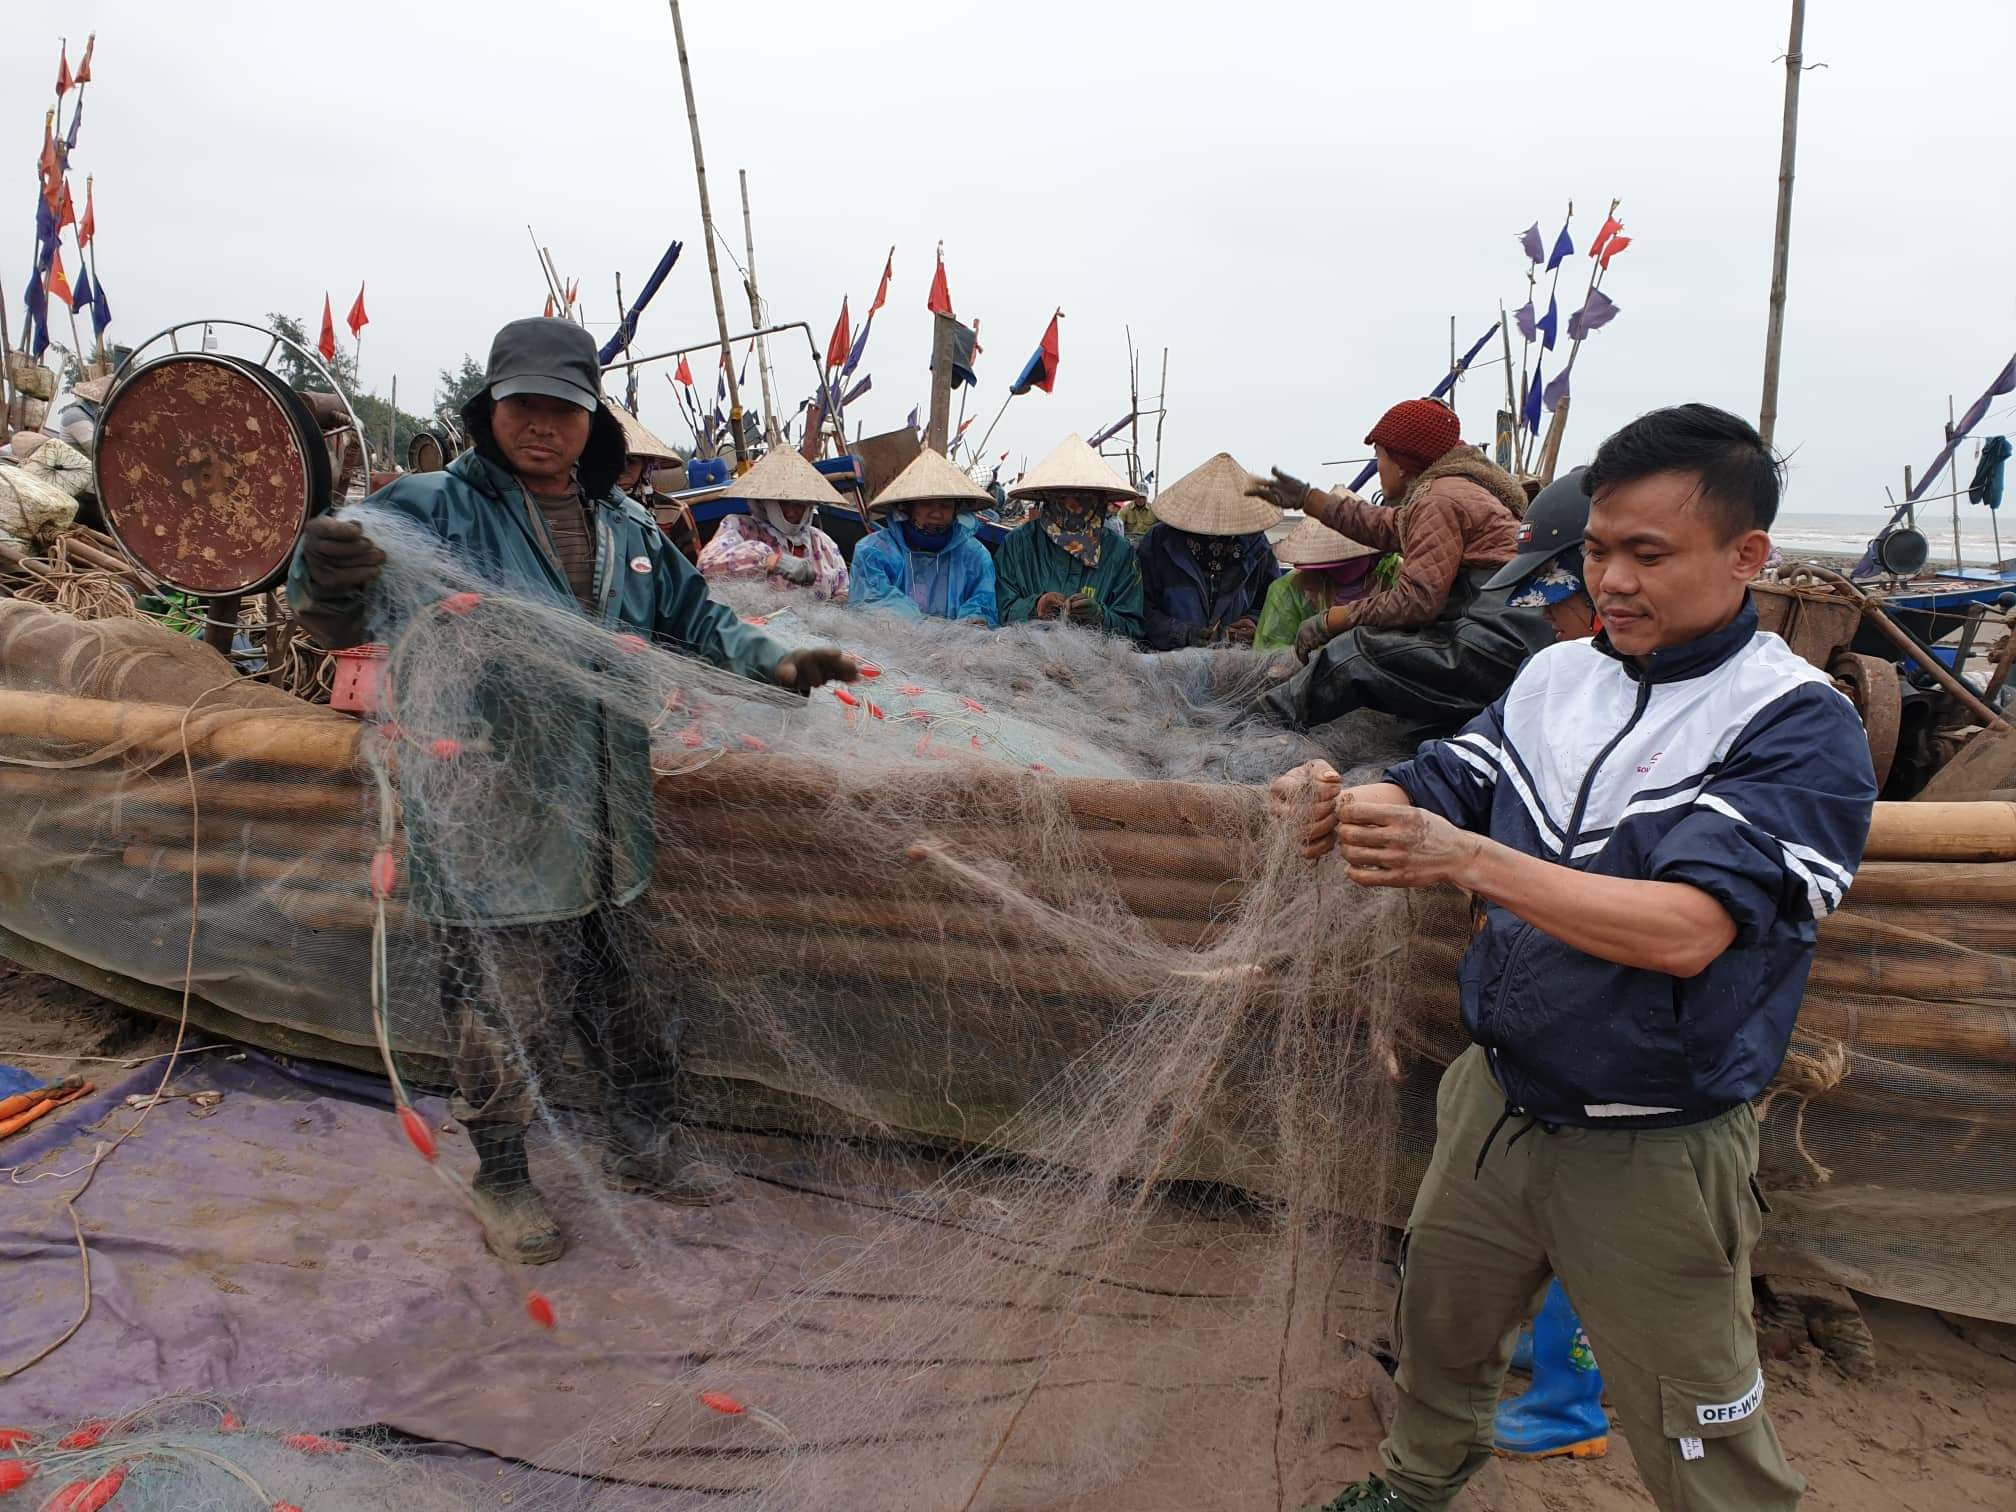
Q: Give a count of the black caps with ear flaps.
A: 1